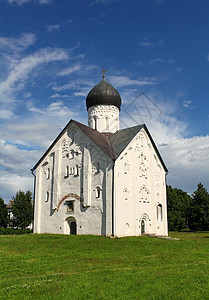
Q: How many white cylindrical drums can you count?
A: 1